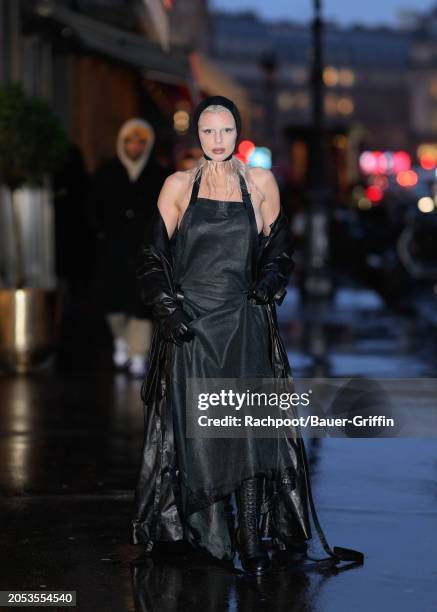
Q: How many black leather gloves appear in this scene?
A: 2